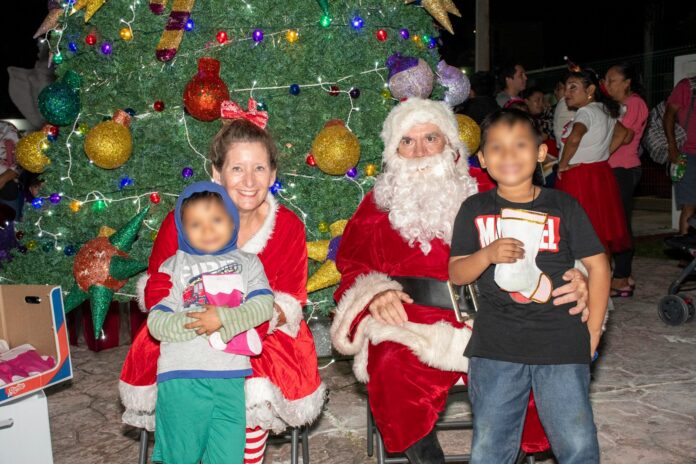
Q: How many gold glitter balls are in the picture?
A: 4